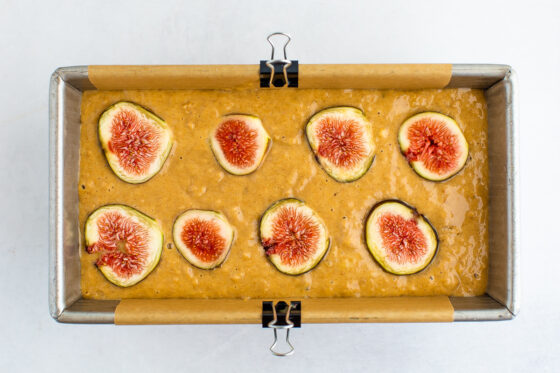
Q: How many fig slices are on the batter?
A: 8